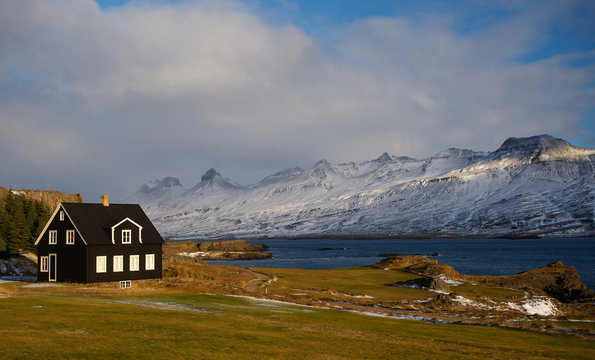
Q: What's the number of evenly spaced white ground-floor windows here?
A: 4